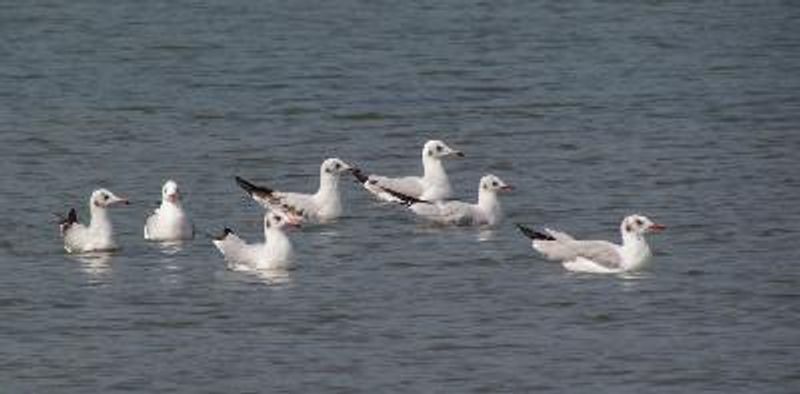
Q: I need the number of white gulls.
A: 7